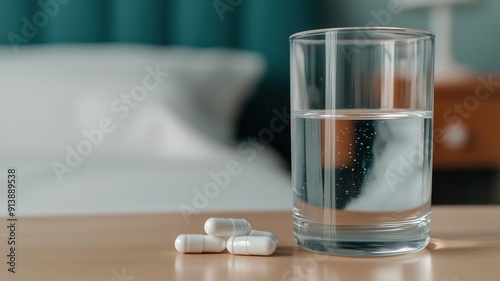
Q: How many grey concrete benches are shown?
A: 0